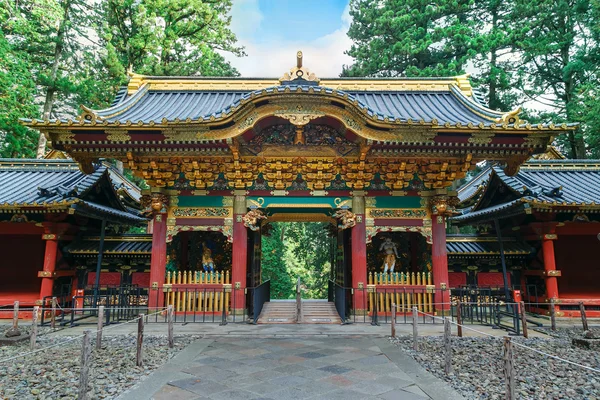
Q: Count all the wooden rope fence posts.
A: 15